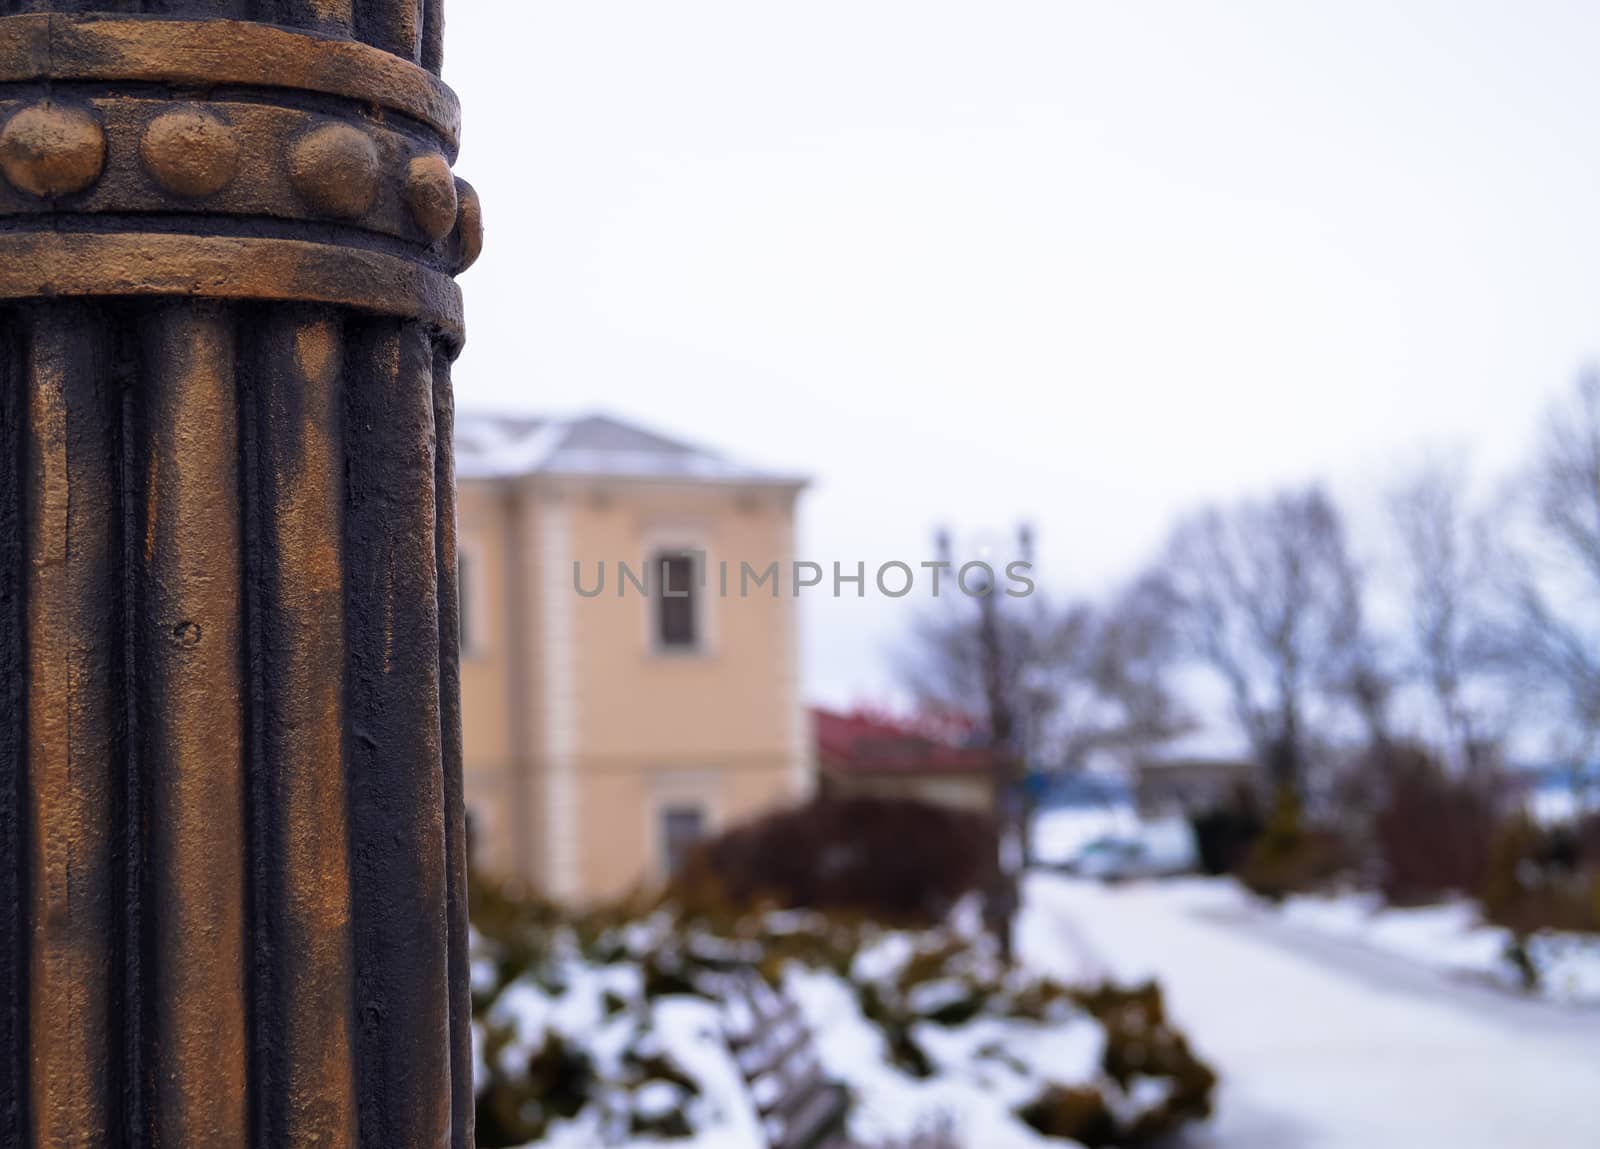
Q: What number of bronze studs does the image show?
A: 5